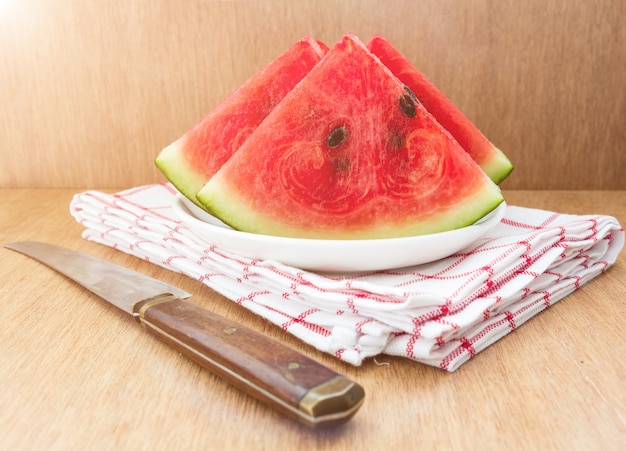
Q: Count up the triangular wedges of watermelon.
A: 3